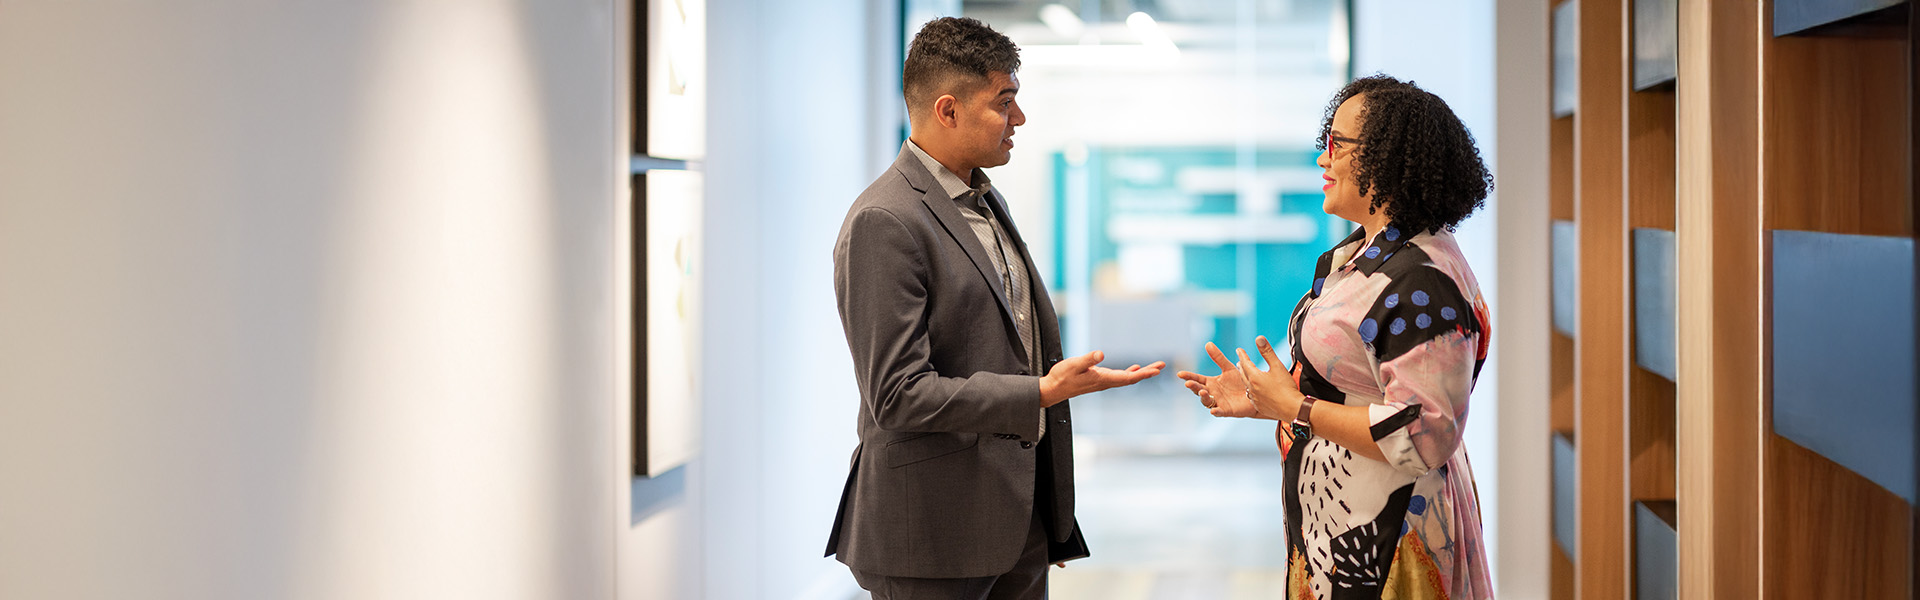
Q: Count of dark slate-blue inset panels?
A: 8